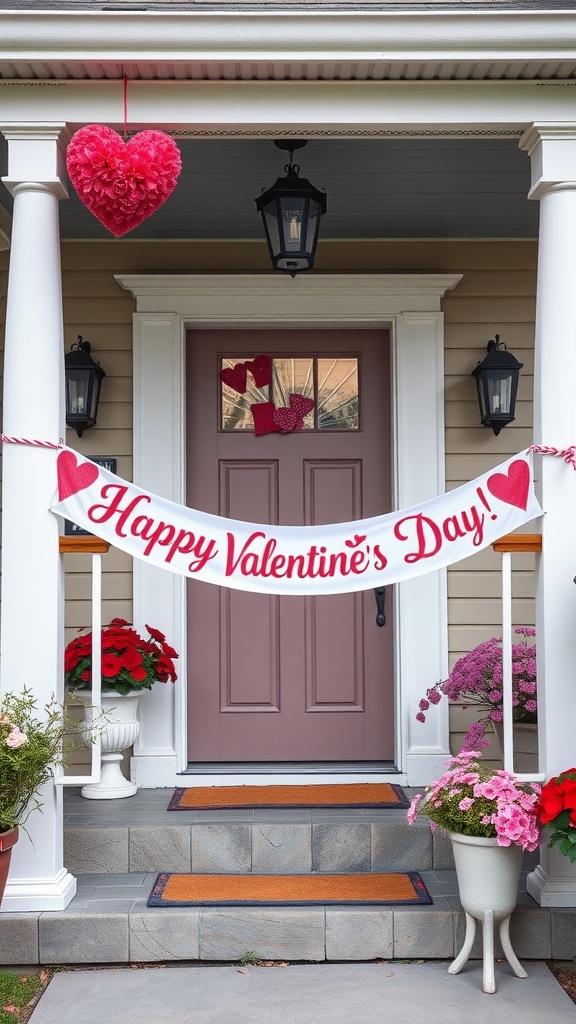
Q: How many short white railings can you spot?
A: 2